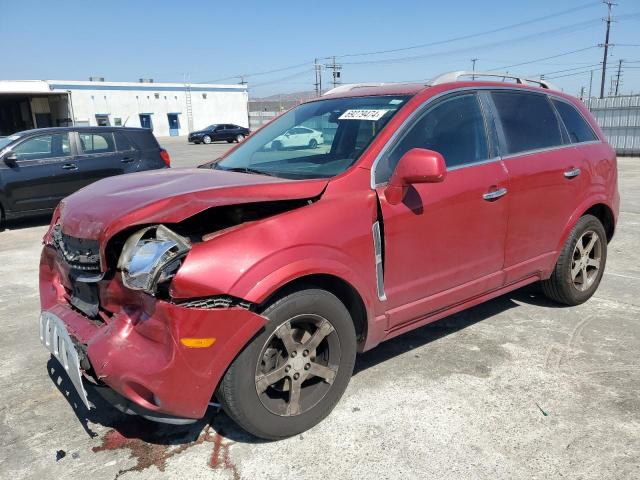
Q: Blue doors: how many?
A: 2